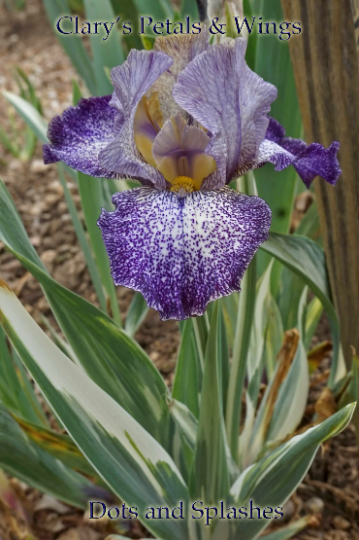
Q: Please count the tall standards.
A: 3